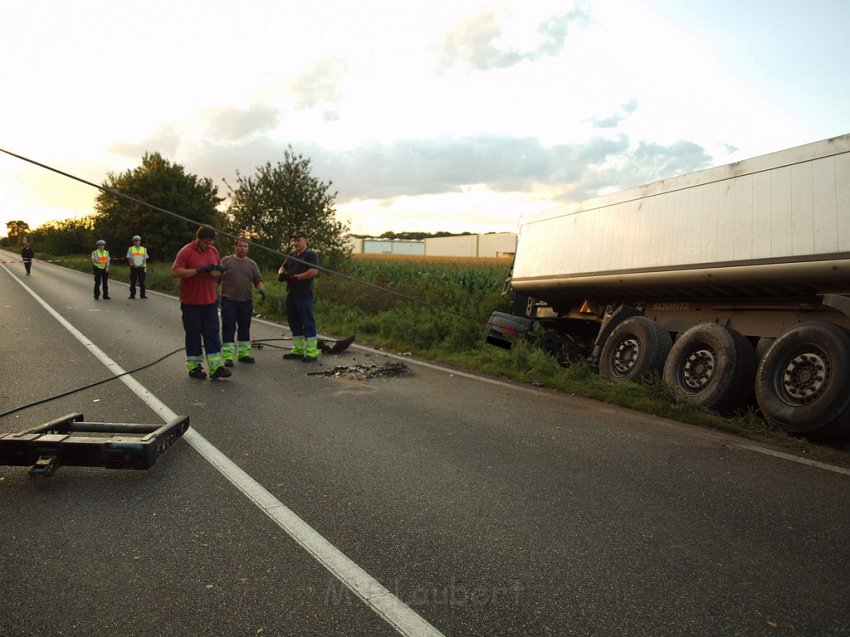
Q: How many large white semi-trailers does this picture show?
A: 1